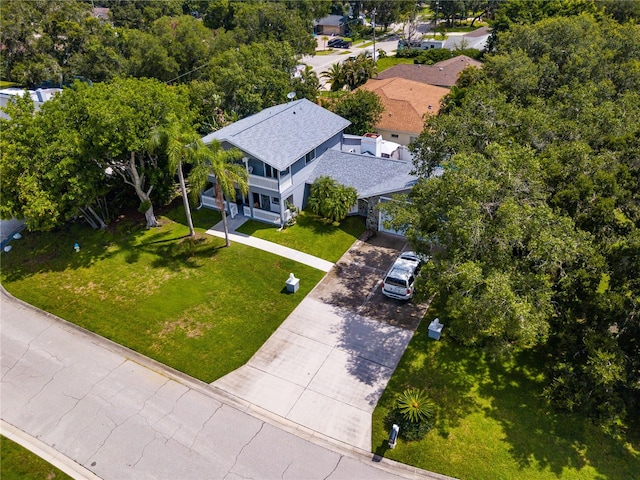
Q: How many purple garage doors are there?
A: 0